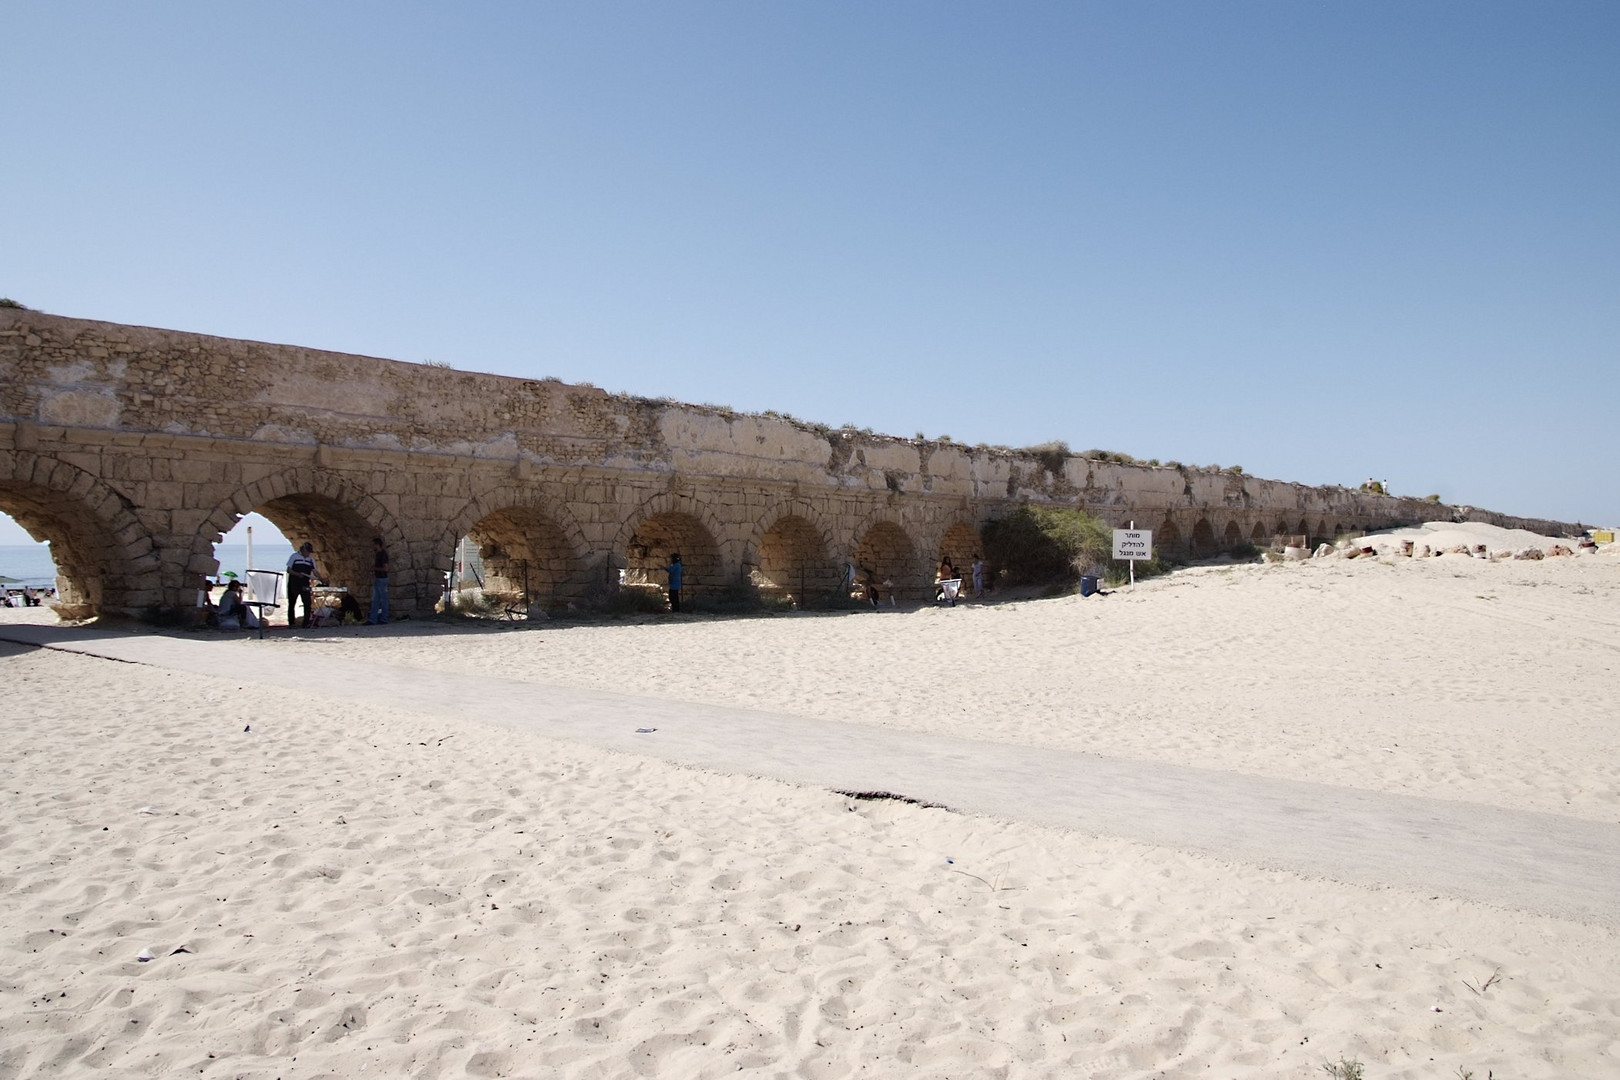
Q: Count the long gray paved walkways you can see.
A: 1